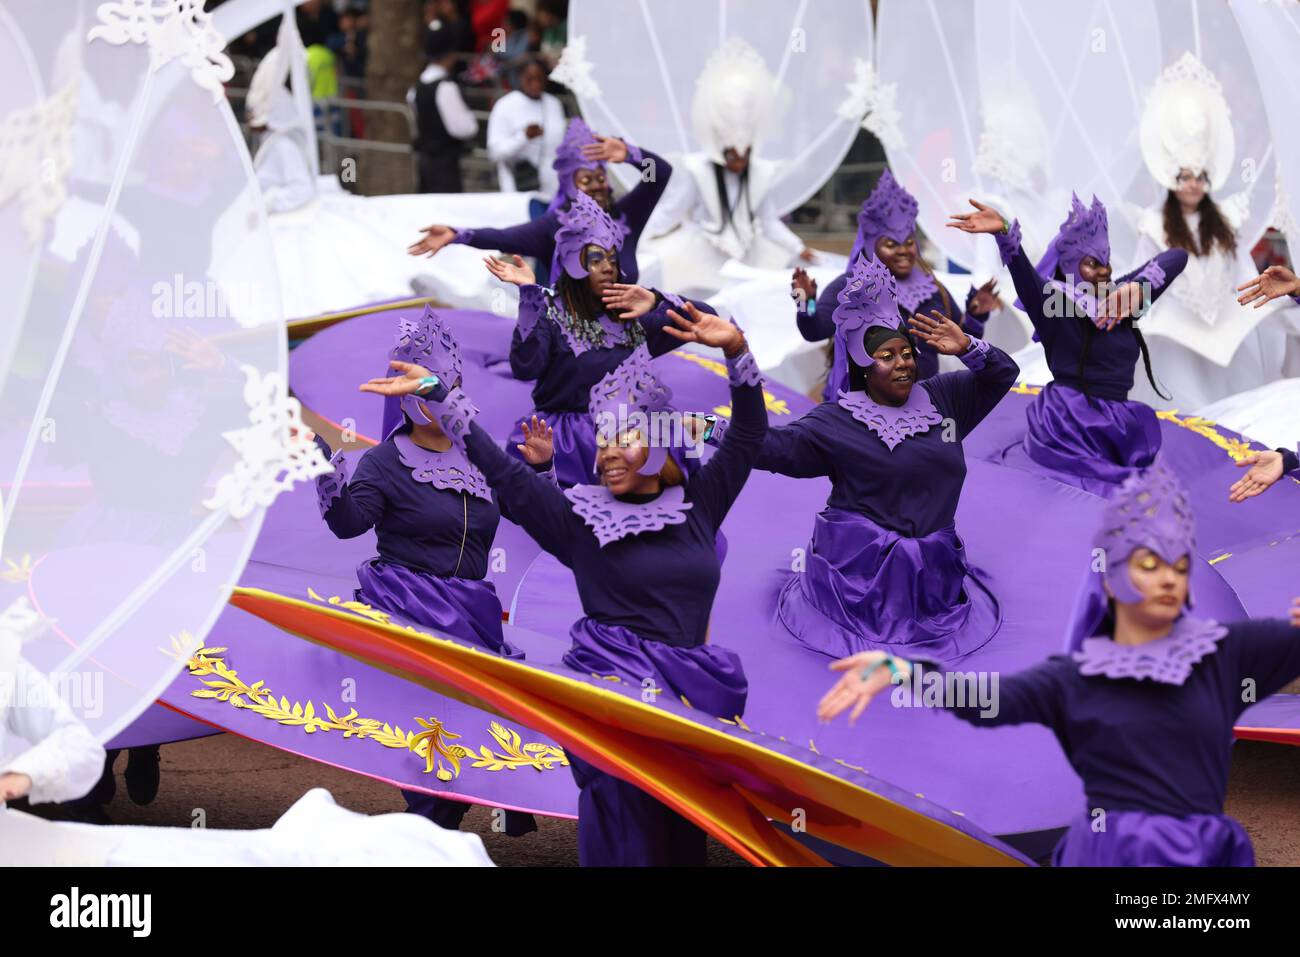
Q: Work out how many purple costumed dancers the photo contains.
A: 8